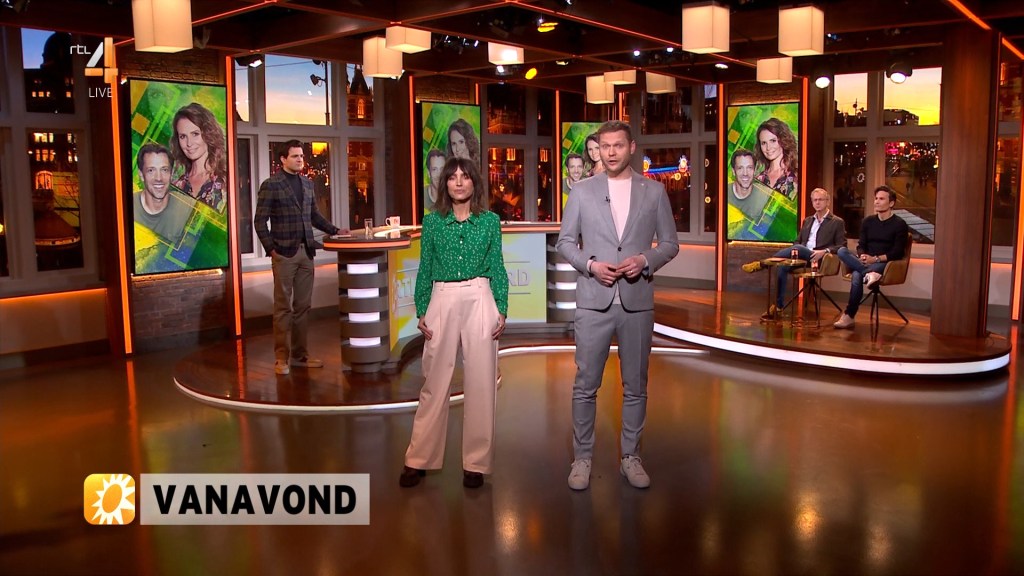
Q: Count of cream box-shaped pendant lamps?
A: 10